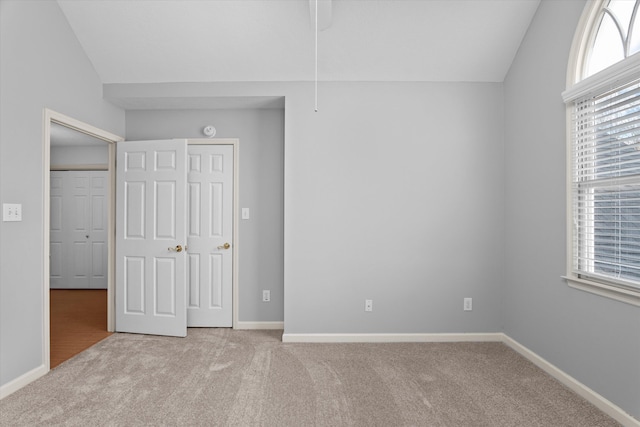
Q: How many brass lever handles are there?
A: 2